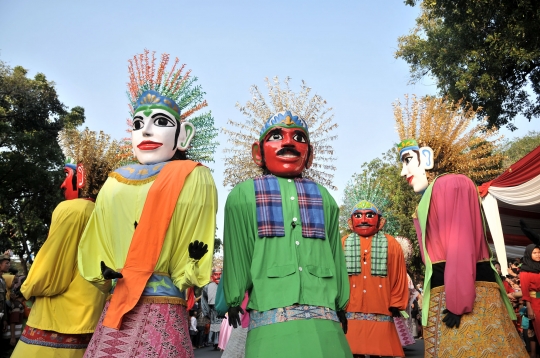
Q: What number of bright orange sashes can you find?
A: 1